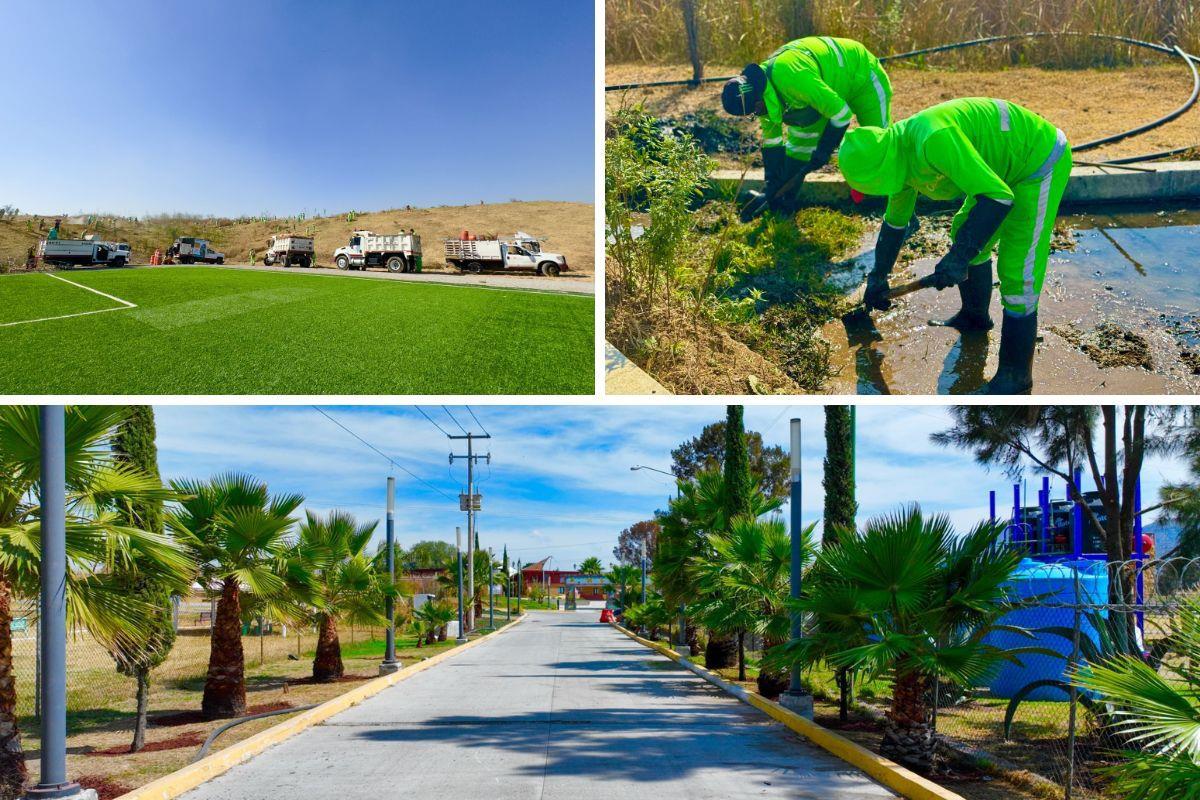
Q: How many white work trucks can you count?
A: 5